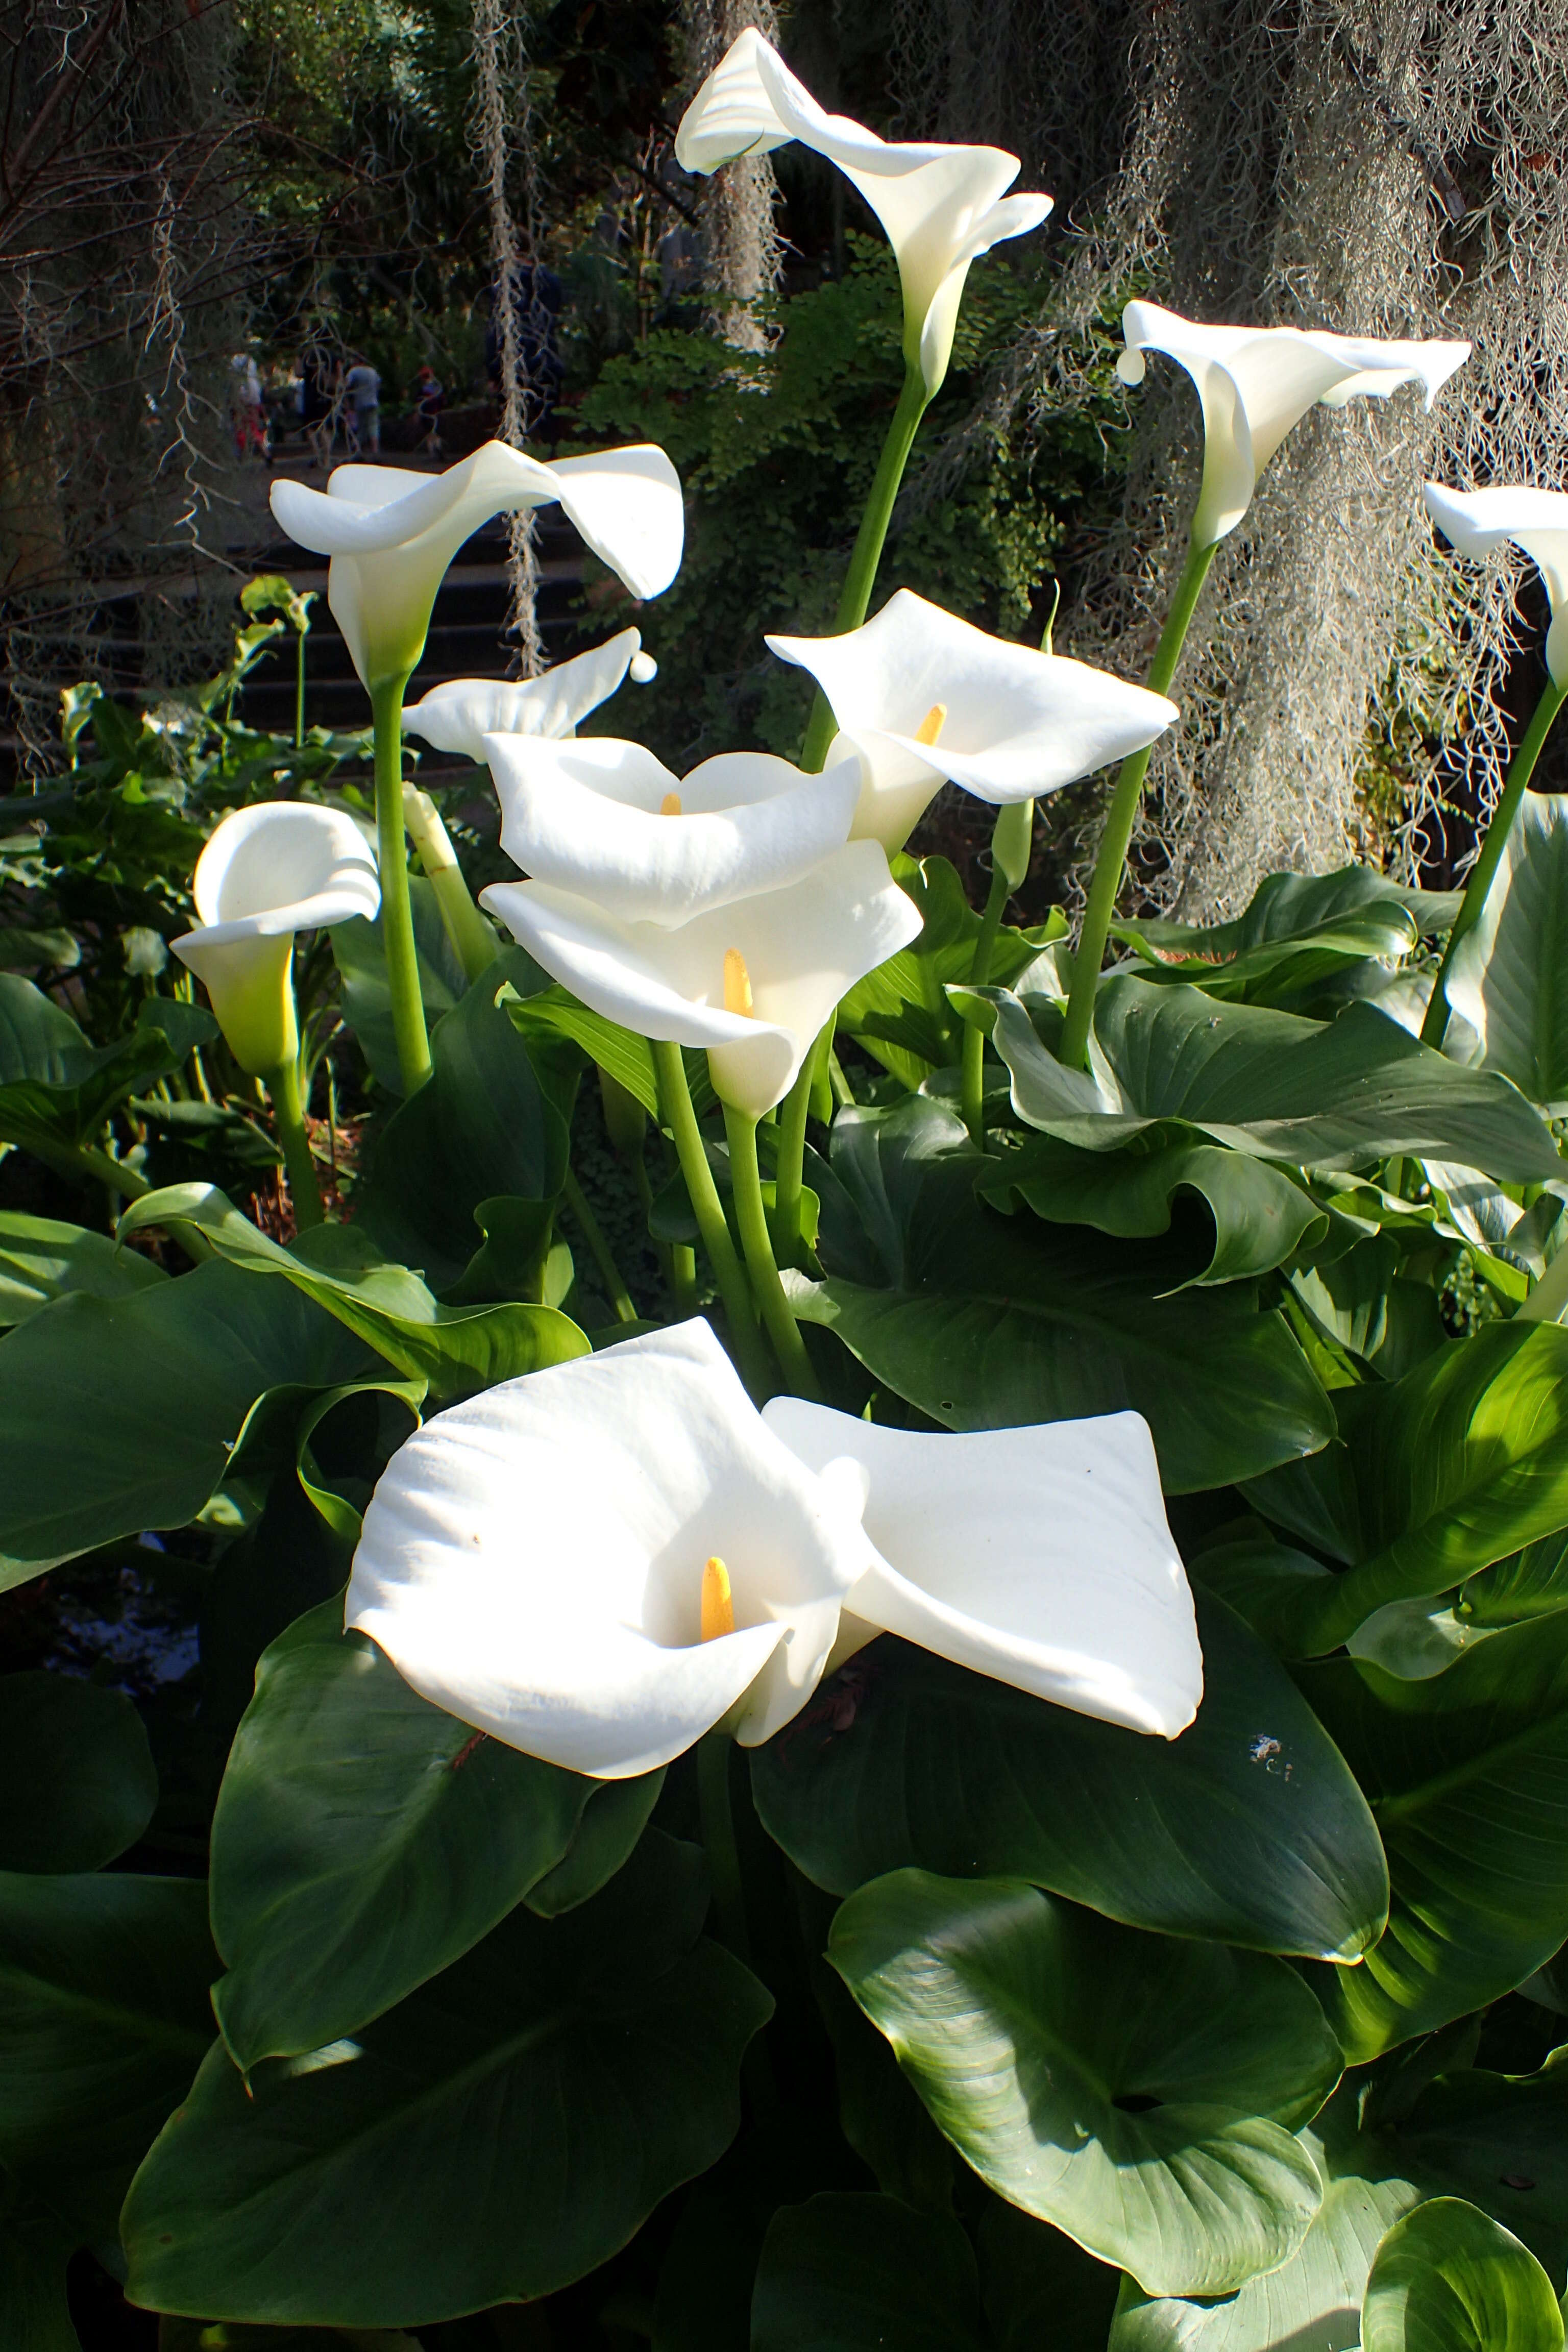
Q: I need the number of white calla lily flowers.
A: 11